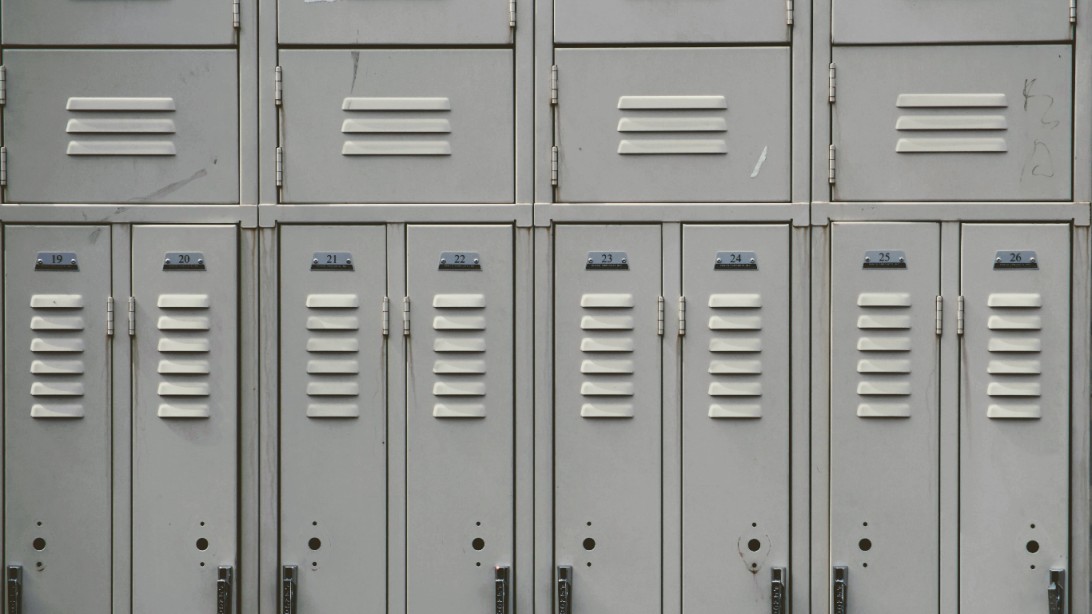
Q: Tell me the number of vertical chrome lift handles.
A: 8